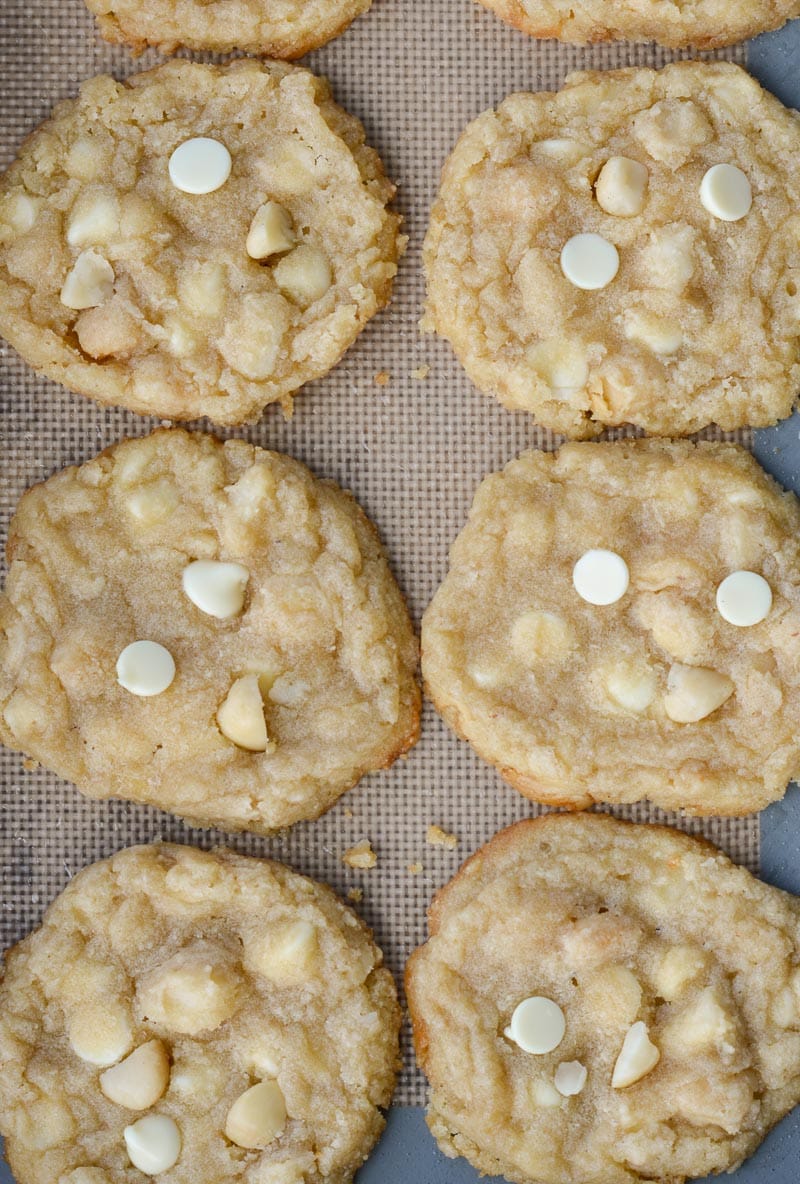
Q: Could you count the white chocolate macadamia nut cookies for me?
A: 8